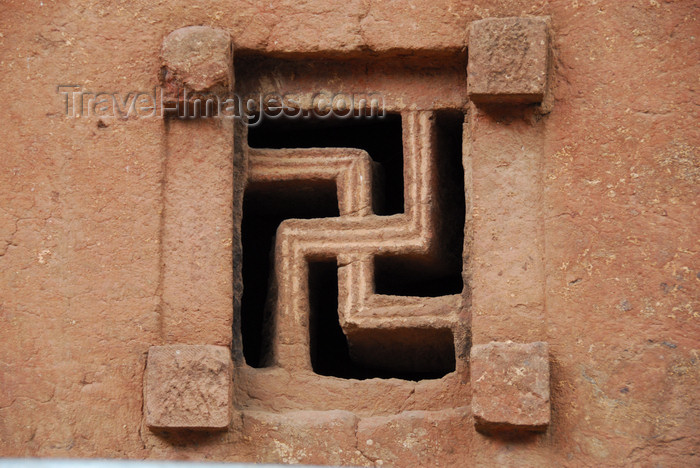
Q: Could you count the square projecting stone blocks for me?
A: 4